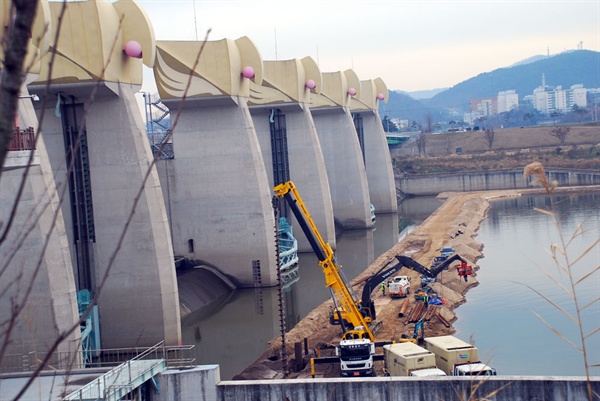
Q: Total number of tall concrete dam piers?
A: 6